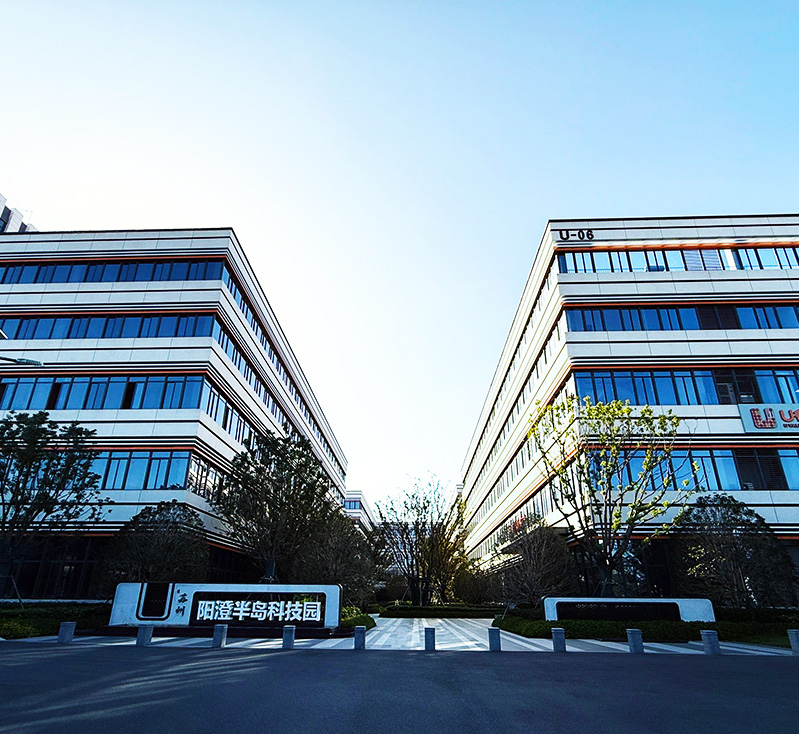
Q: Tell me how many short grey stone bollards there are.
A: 11